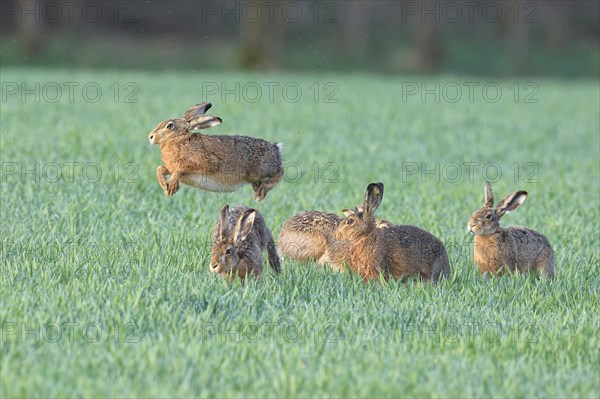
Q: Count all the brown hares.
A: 5